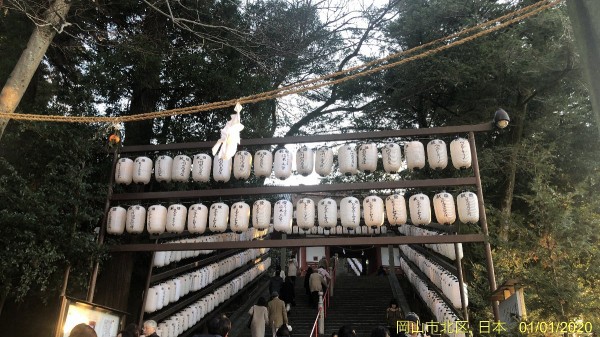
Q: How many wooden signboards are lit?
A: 1